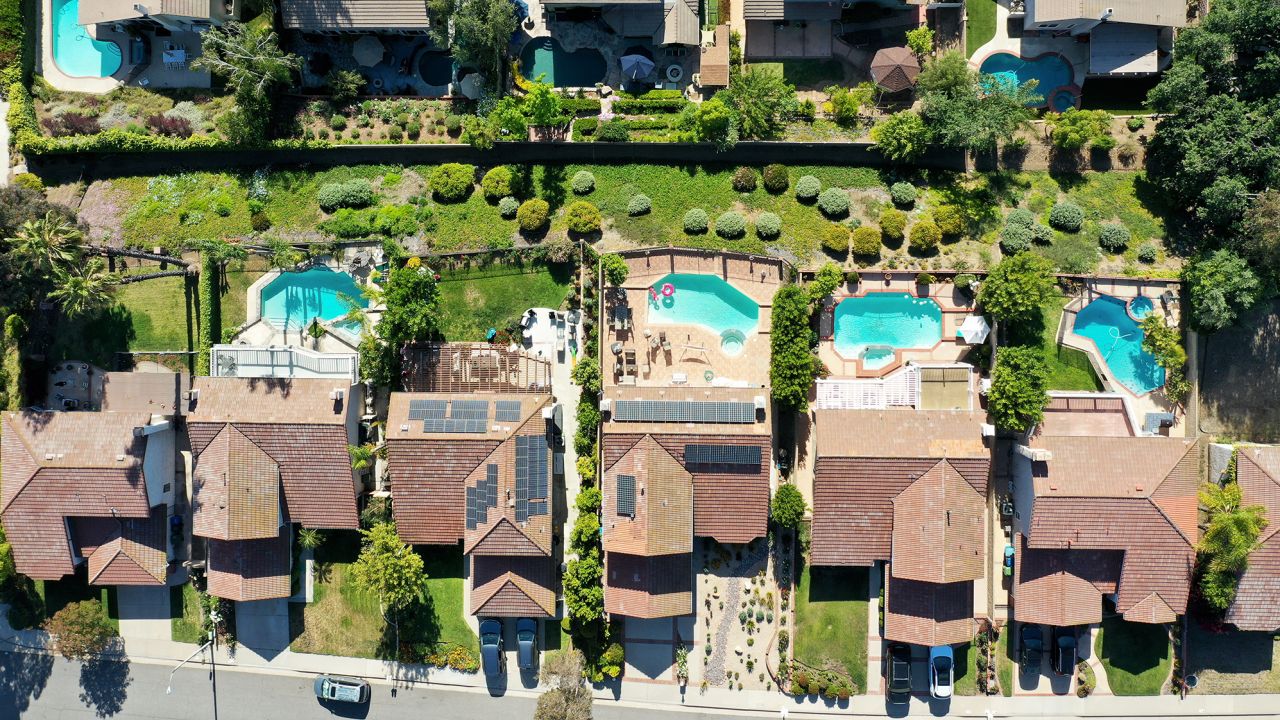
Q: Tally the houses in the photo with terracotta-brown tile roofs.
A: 7